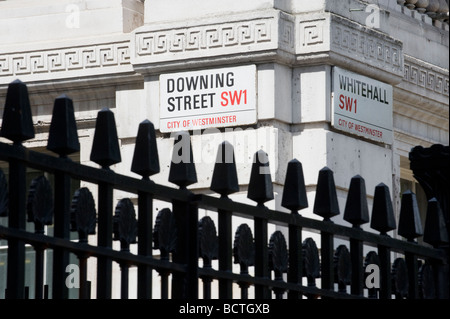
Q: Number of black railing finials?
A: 13